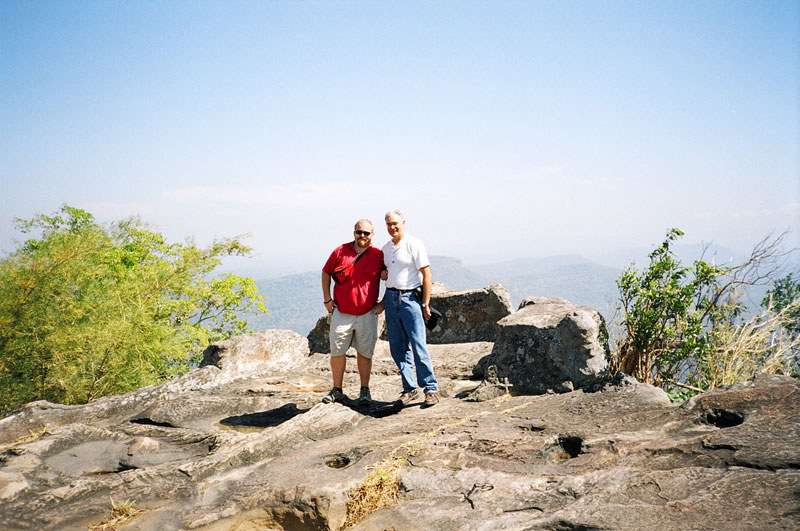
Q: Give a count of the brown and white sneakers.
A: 2